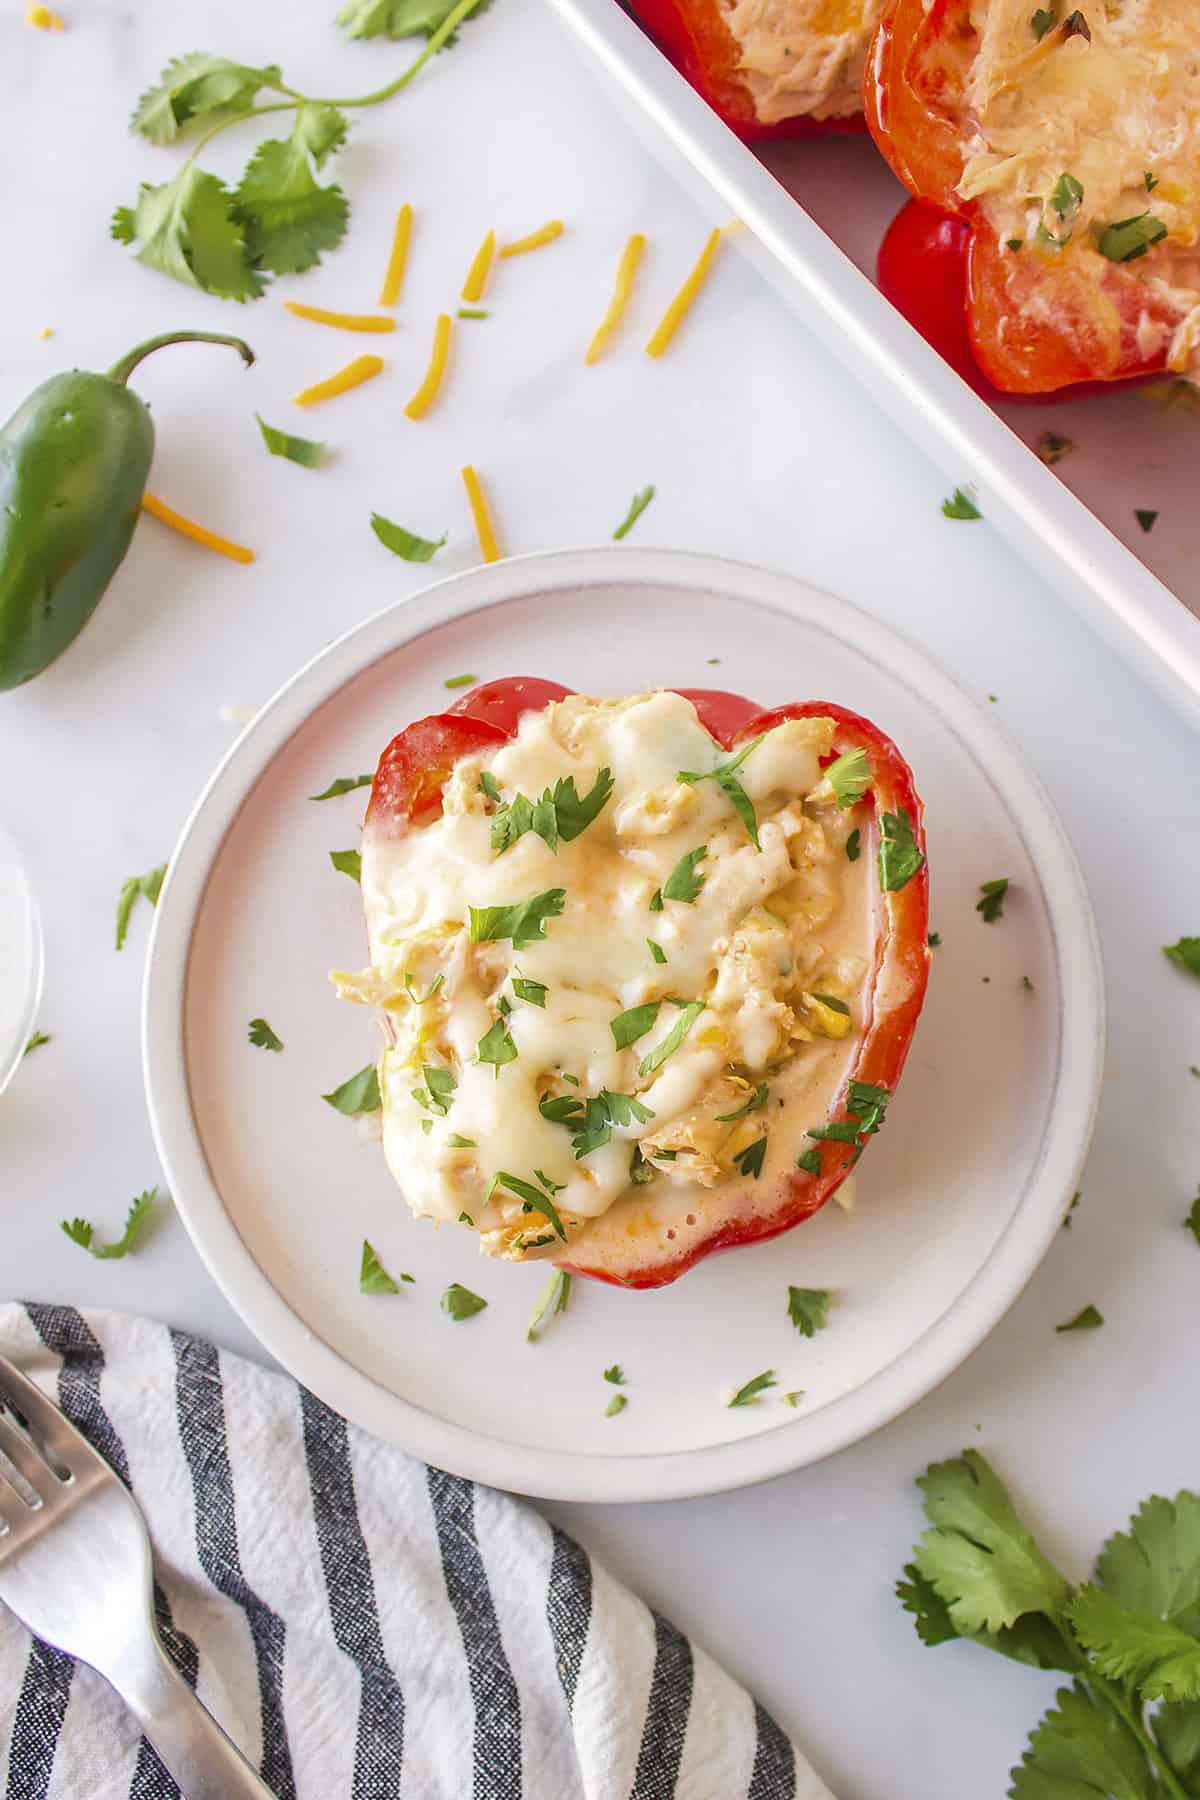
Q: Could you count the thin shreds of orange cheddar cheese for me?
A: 10